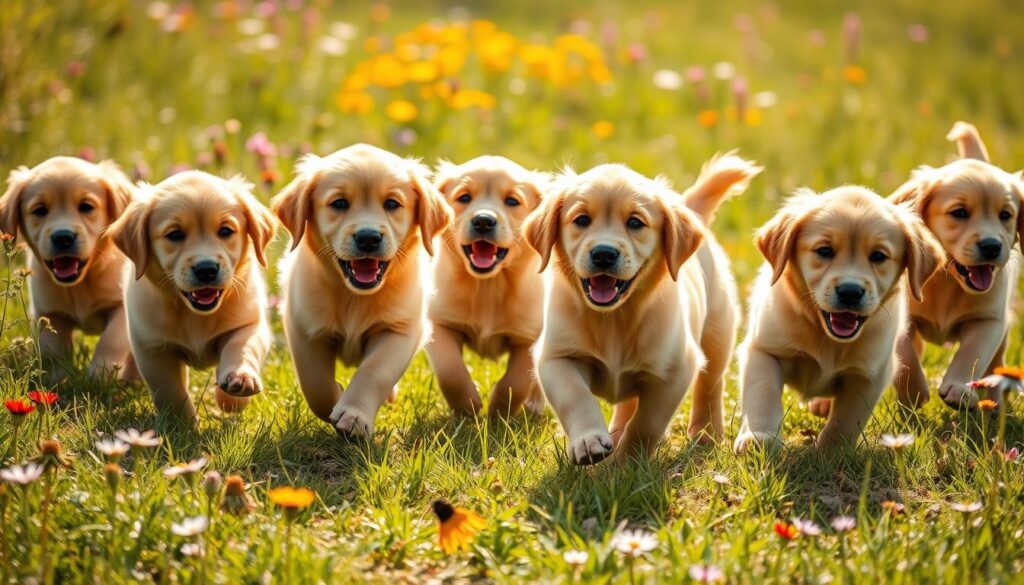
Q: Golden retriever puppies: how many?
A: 7